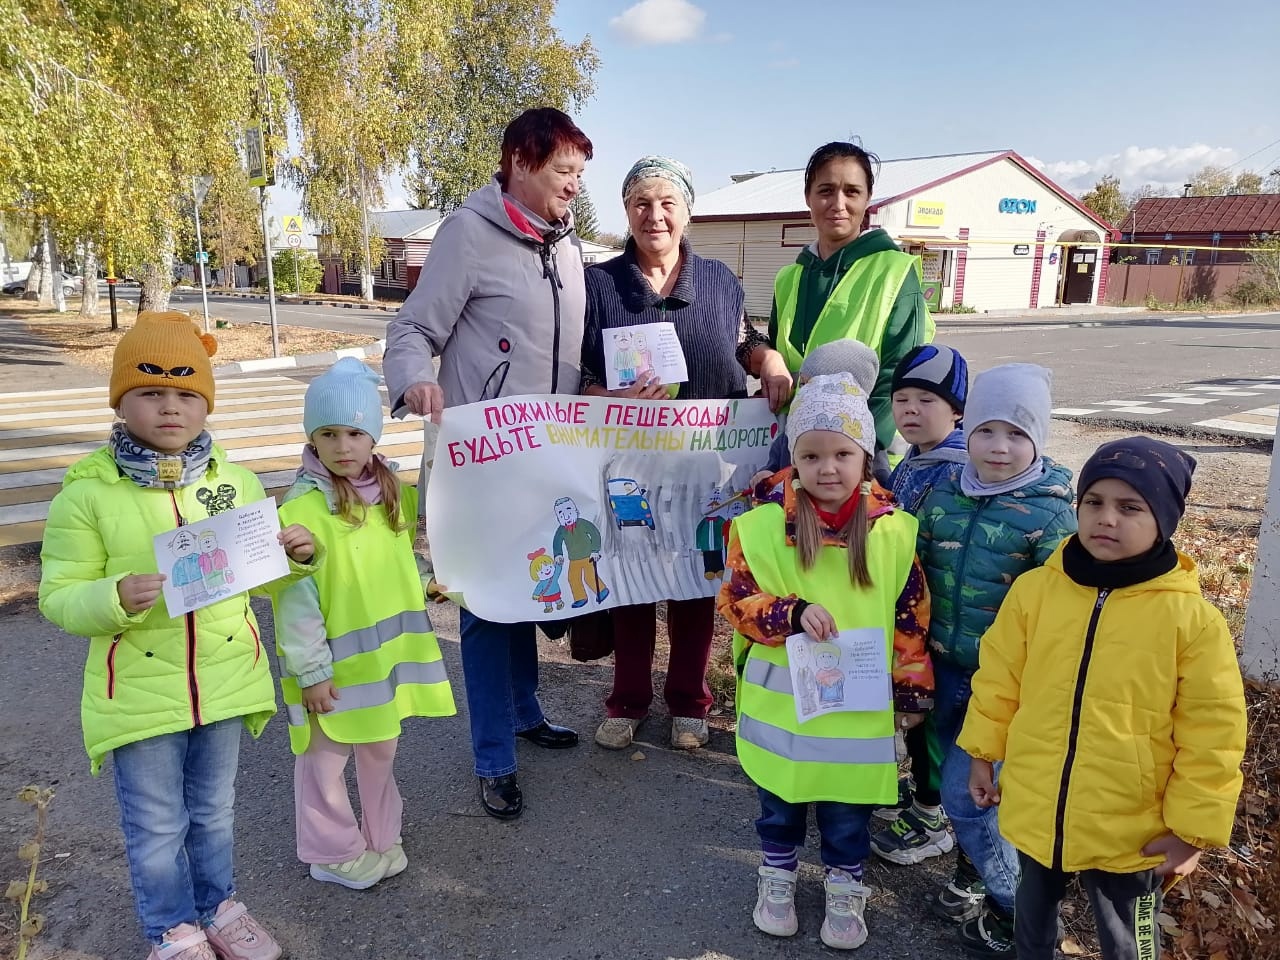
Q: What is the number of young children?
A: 7